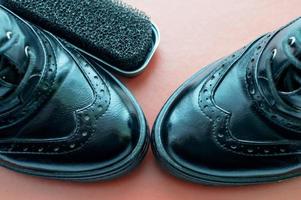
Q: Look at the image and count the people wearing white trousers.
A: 0